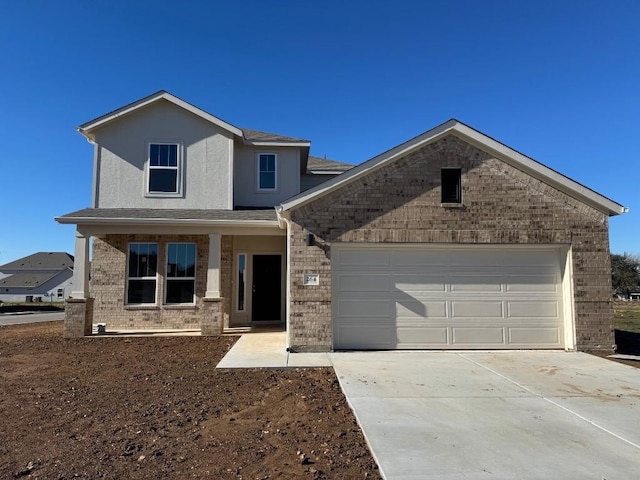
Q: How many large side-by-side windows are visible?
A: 2